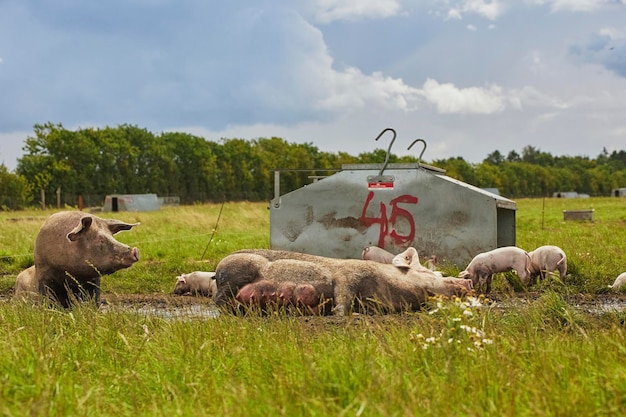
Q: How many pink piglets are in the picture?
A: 5